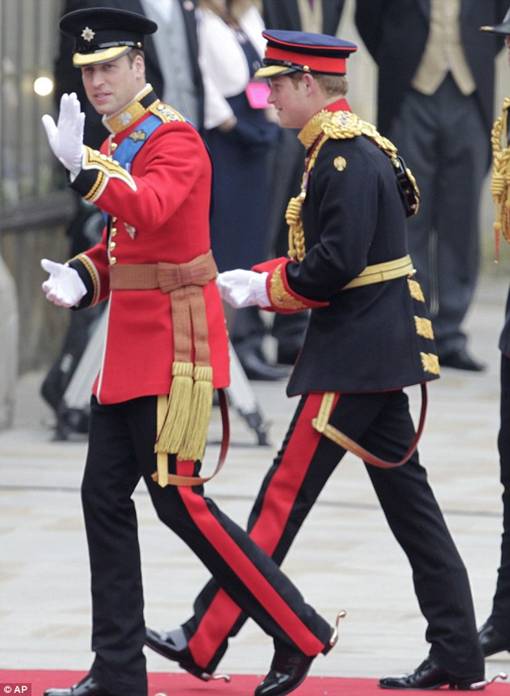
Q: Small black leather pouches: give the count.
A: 1